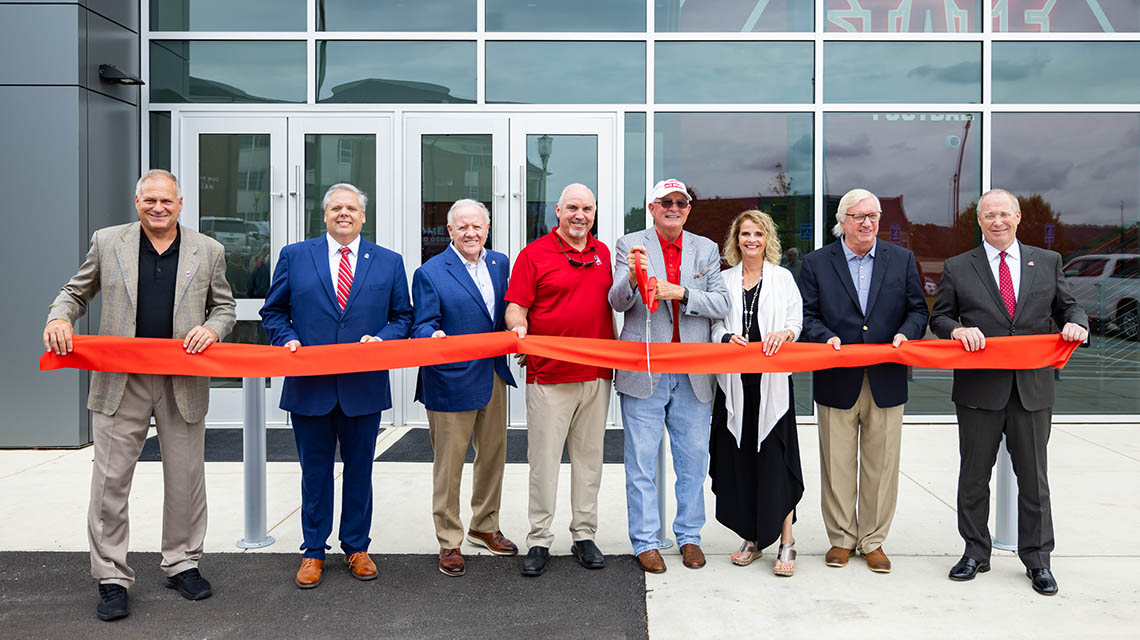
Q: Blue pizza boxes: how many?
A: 0